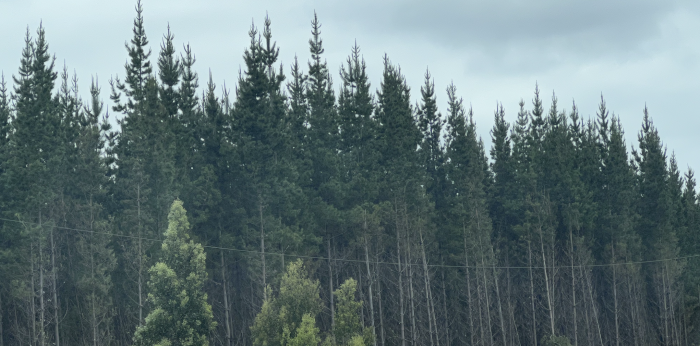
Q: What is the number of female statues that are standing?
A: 0